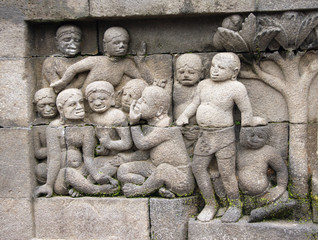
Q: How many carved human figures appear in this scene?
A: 10